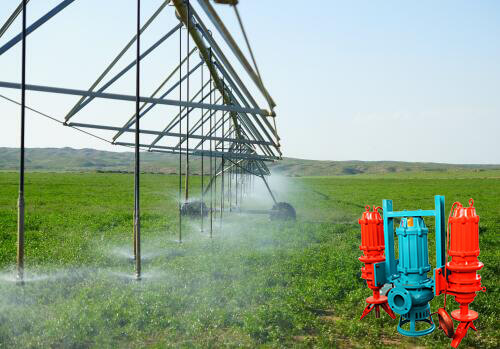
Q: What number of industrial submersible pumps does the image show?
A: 3